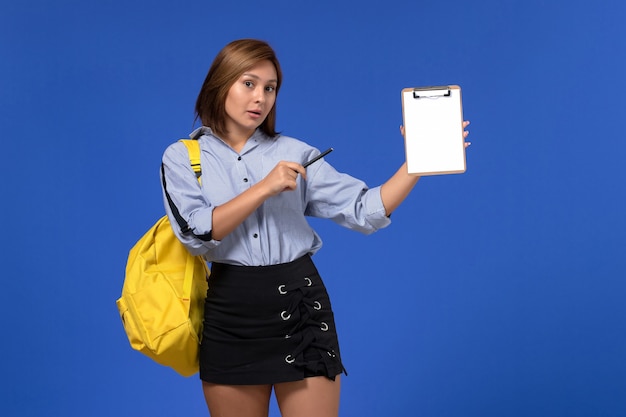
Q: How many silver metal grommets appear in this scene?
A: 8